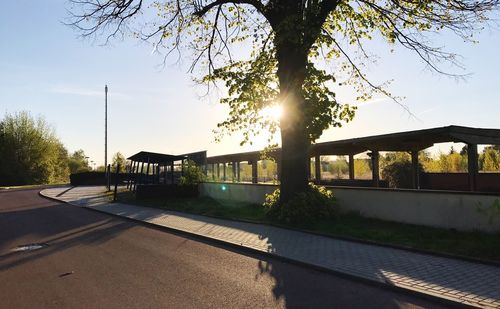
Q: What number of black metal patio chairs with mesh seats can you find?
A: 0